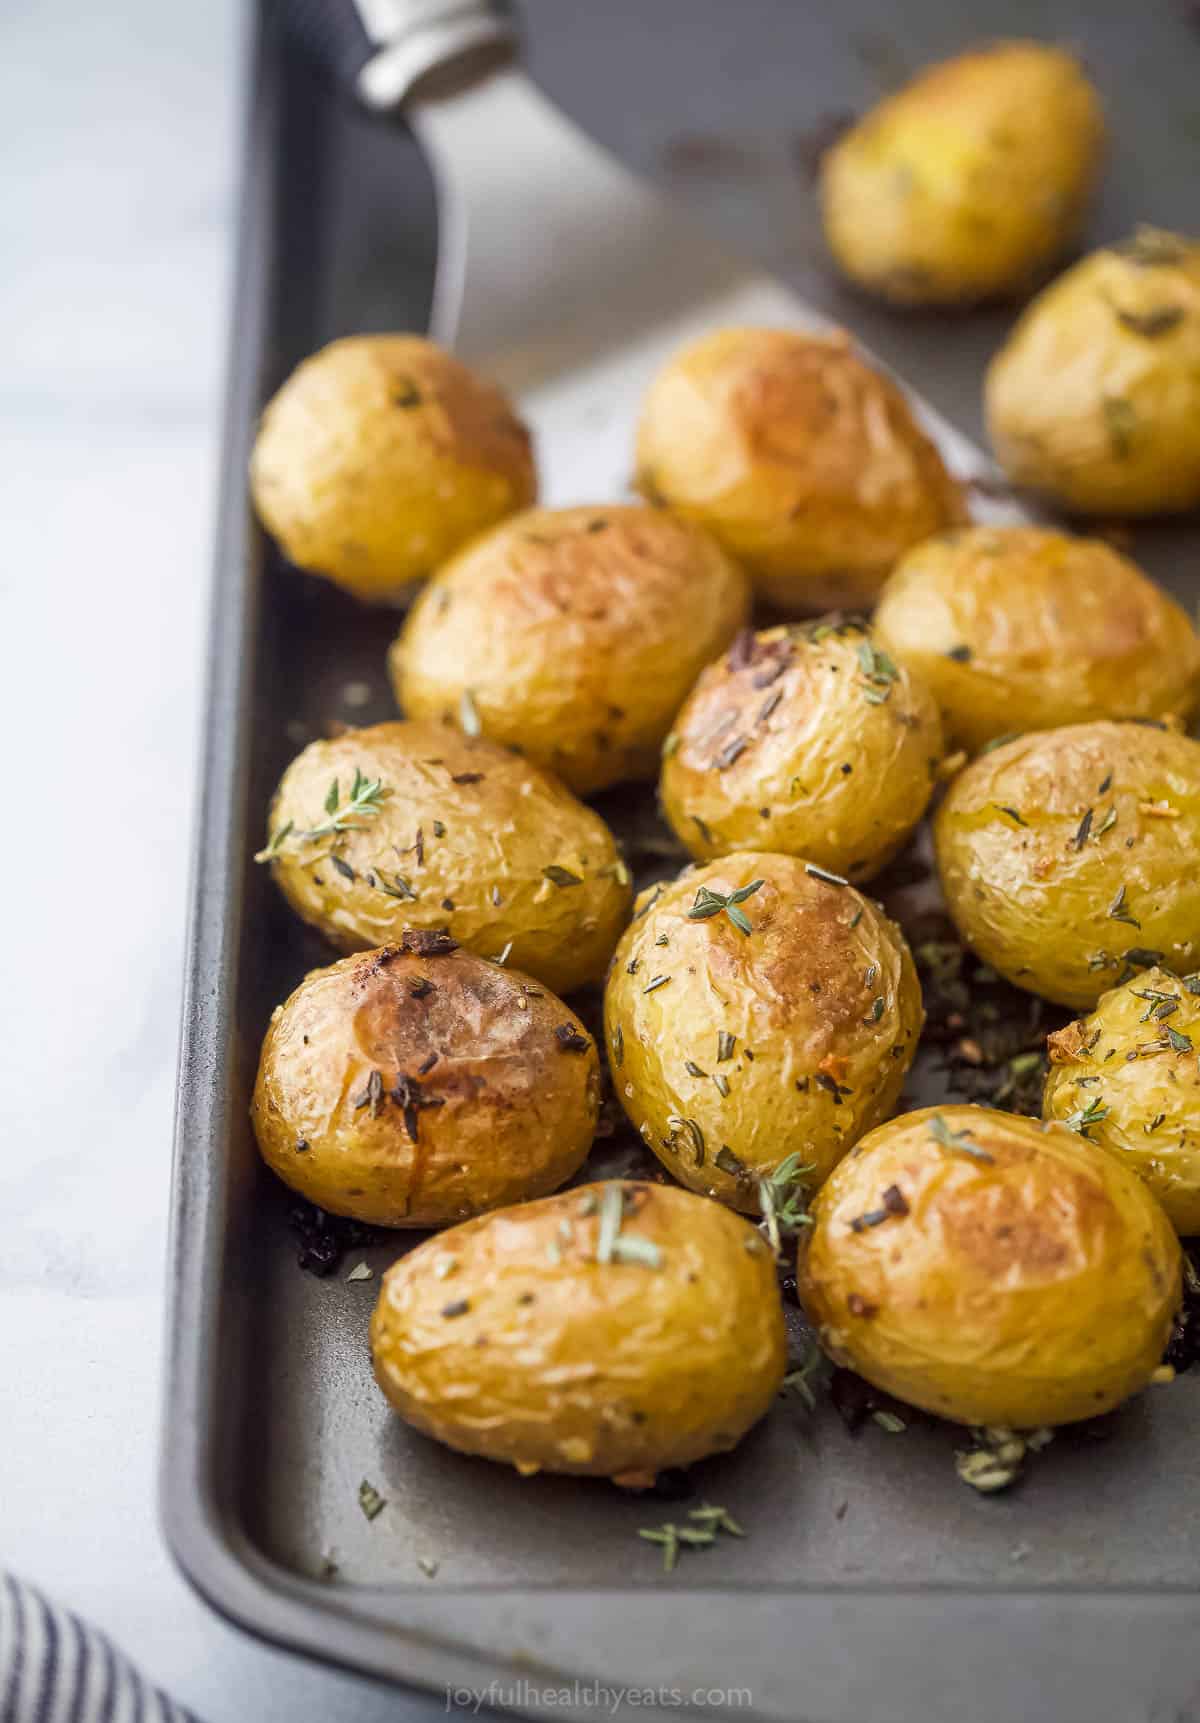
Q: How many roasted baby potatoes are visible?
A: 14